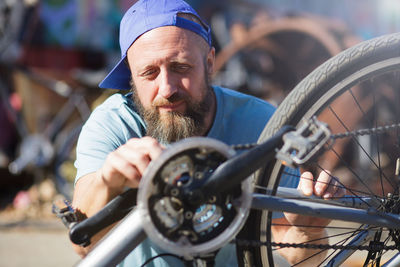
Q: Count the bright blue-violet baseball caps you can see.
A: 1